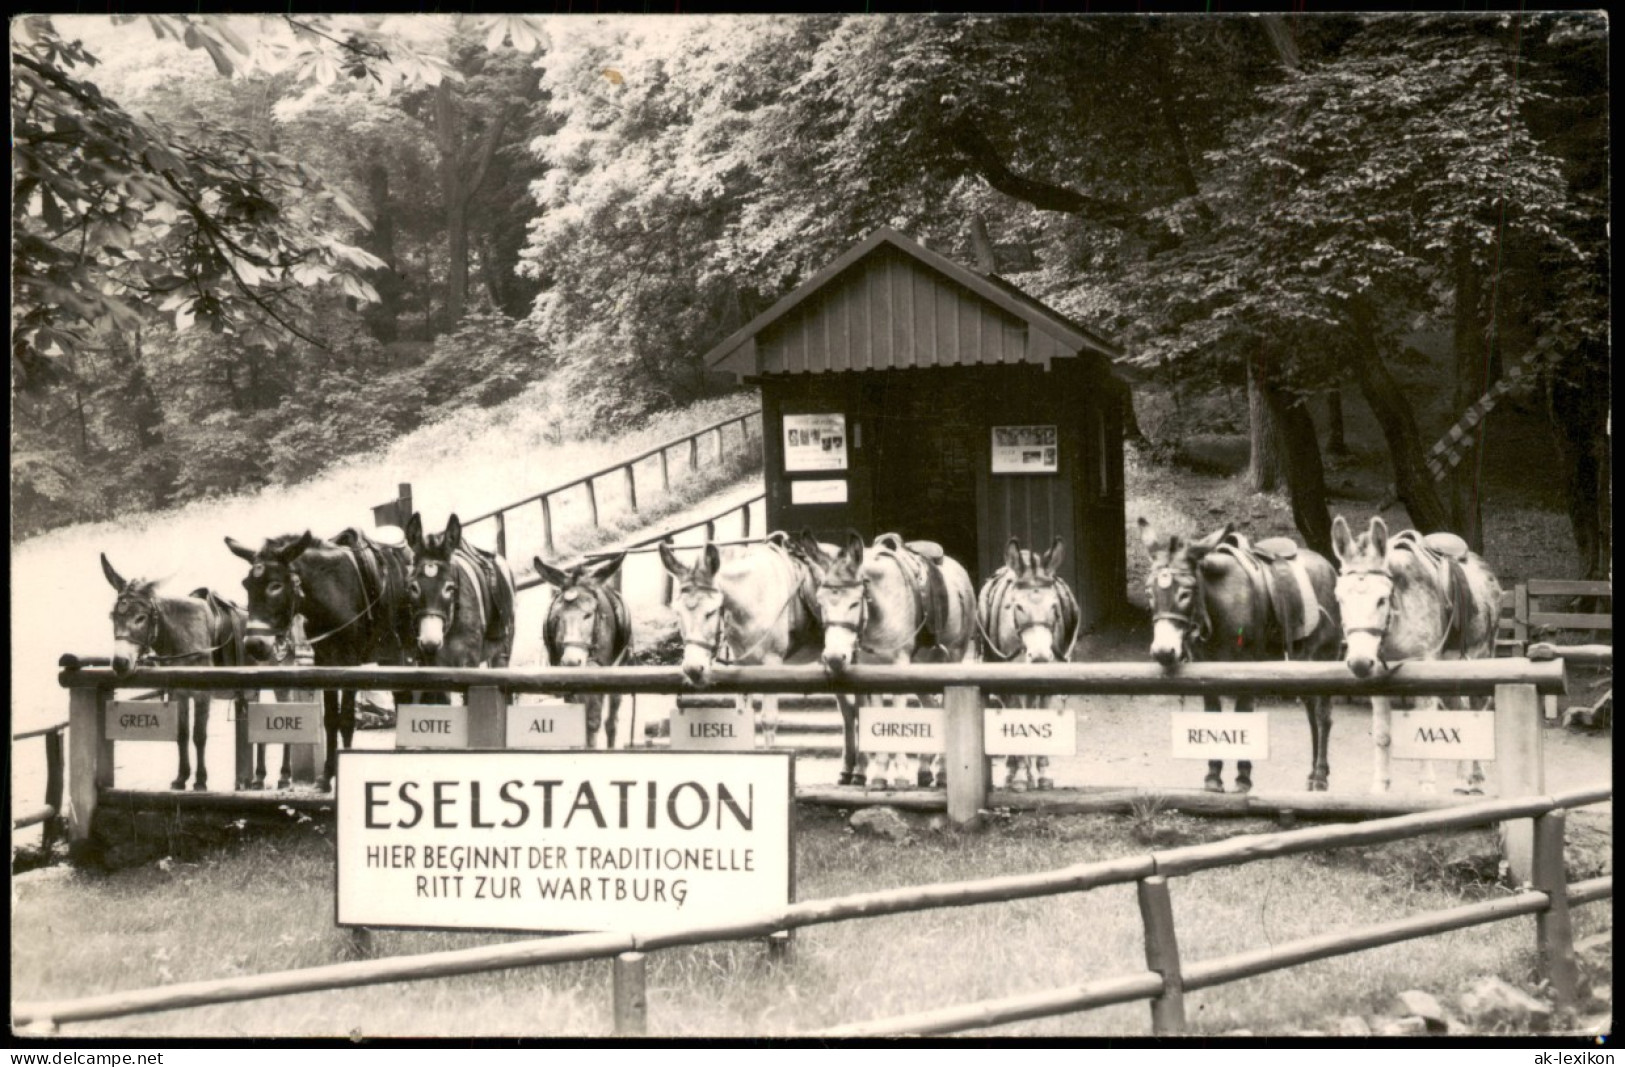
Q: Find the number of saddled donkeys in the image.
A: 9